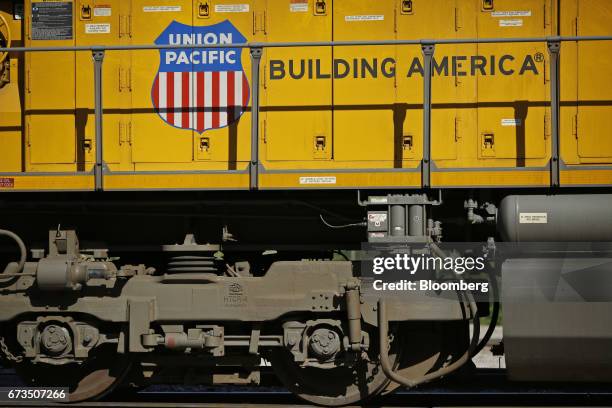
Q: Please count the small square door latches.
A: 10